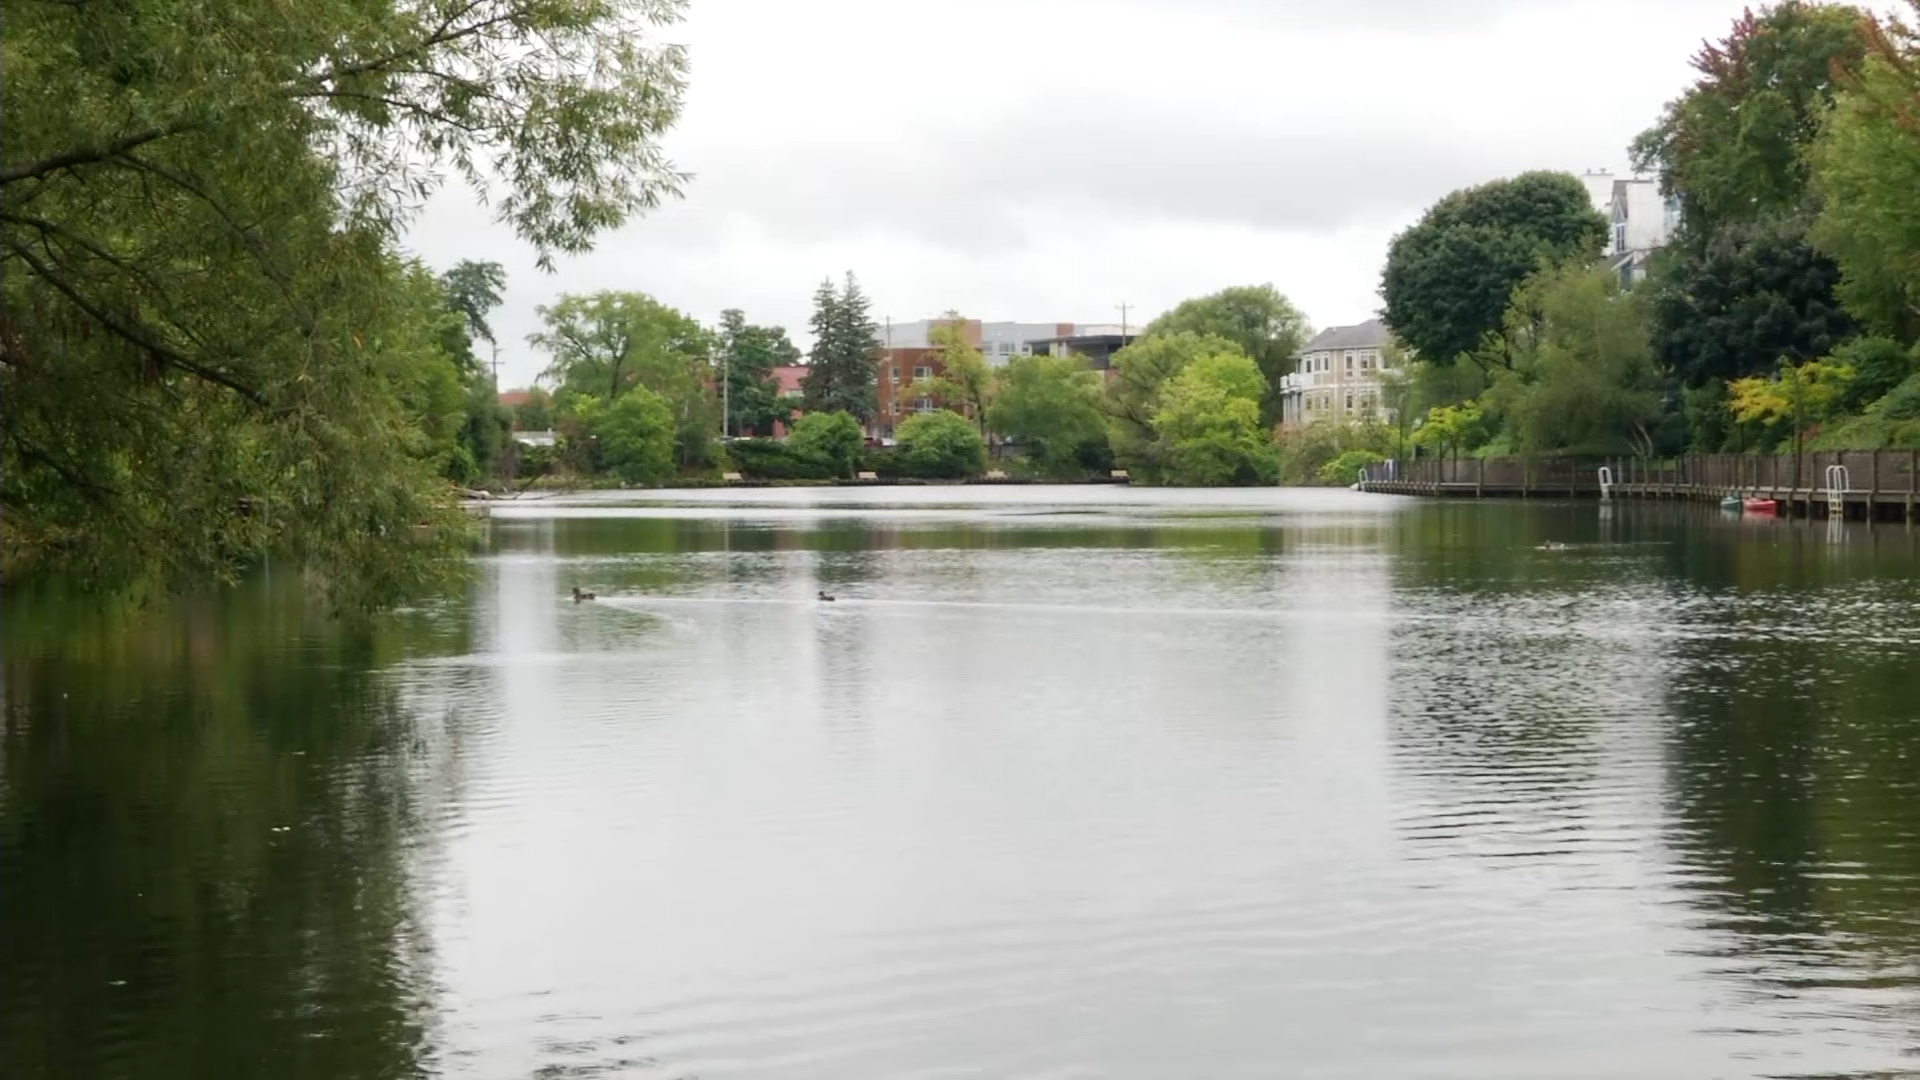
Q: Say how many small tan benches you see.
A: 4